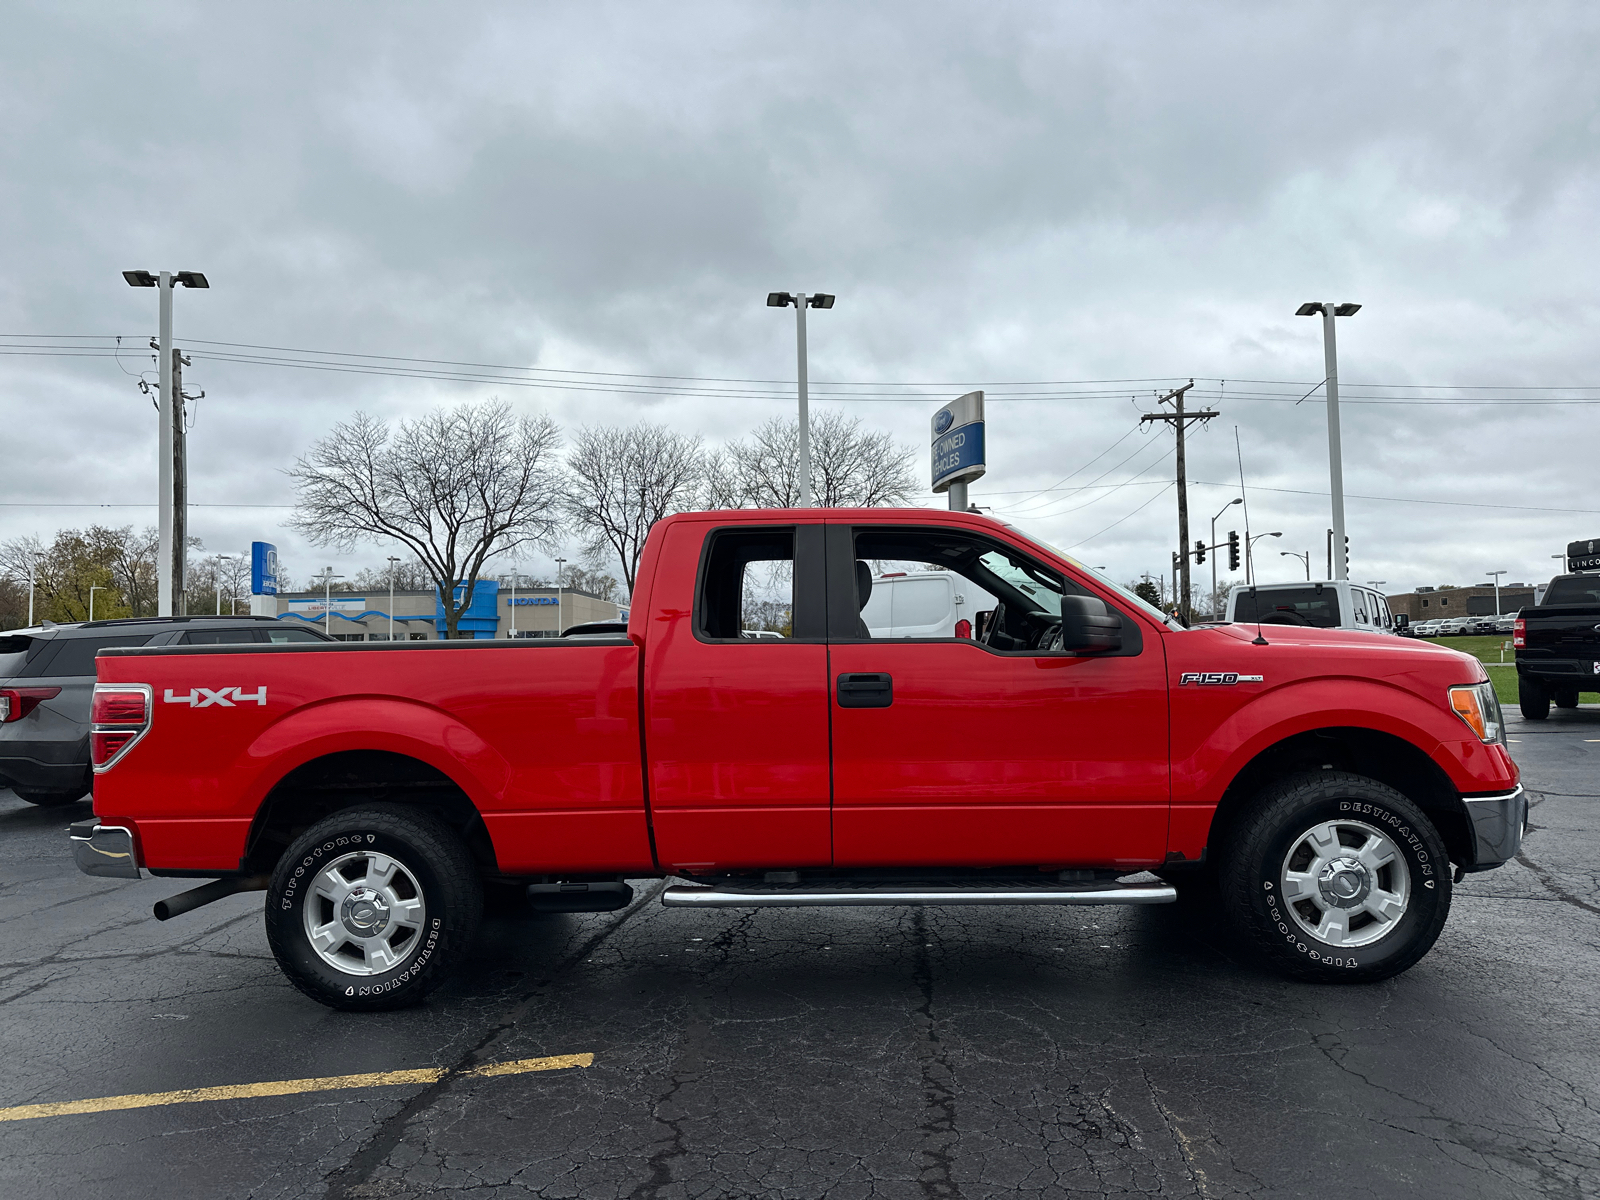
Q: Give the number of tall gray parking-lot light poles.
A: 3